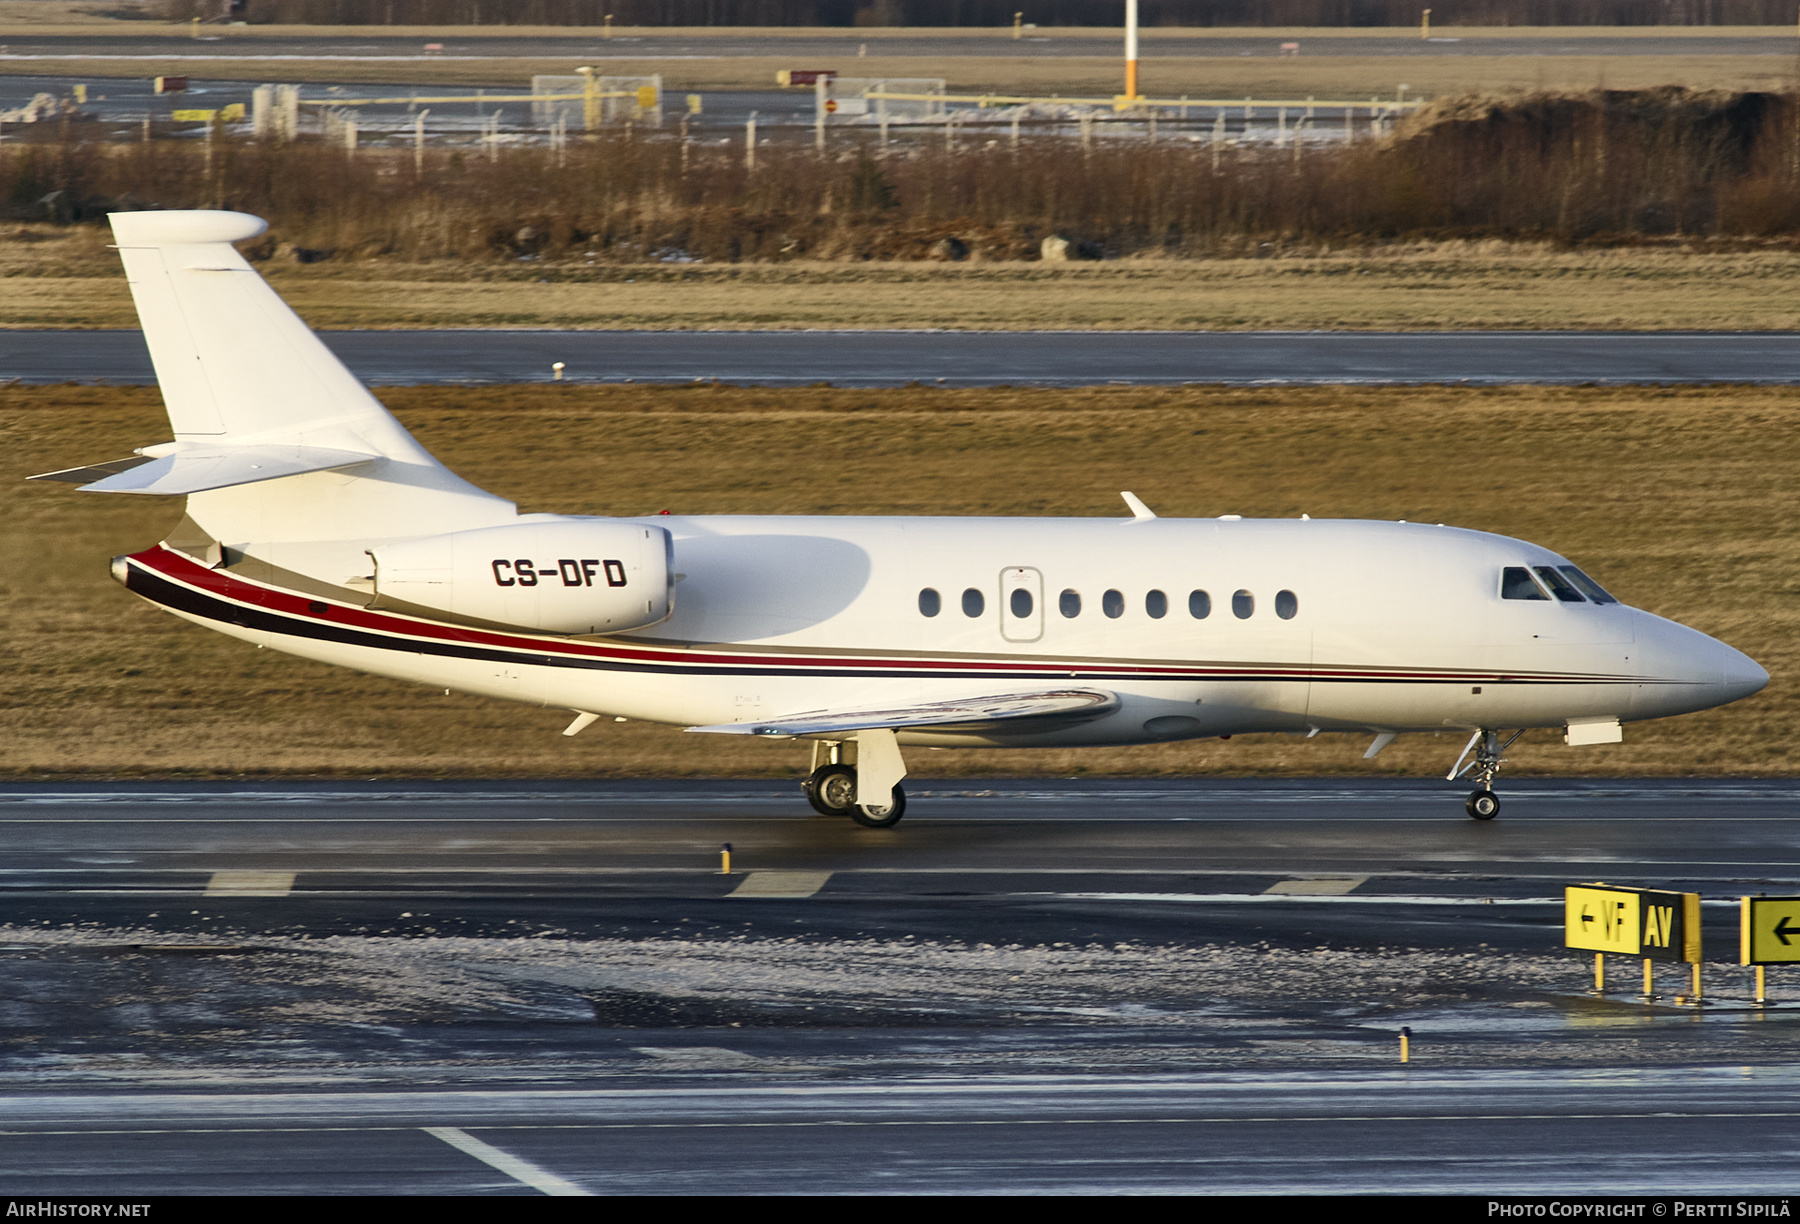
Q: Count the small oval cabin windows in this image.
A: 9